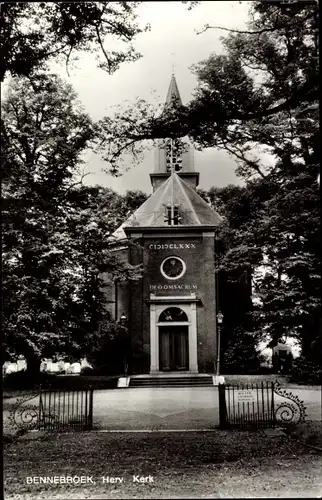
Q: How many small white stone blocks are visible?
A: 2